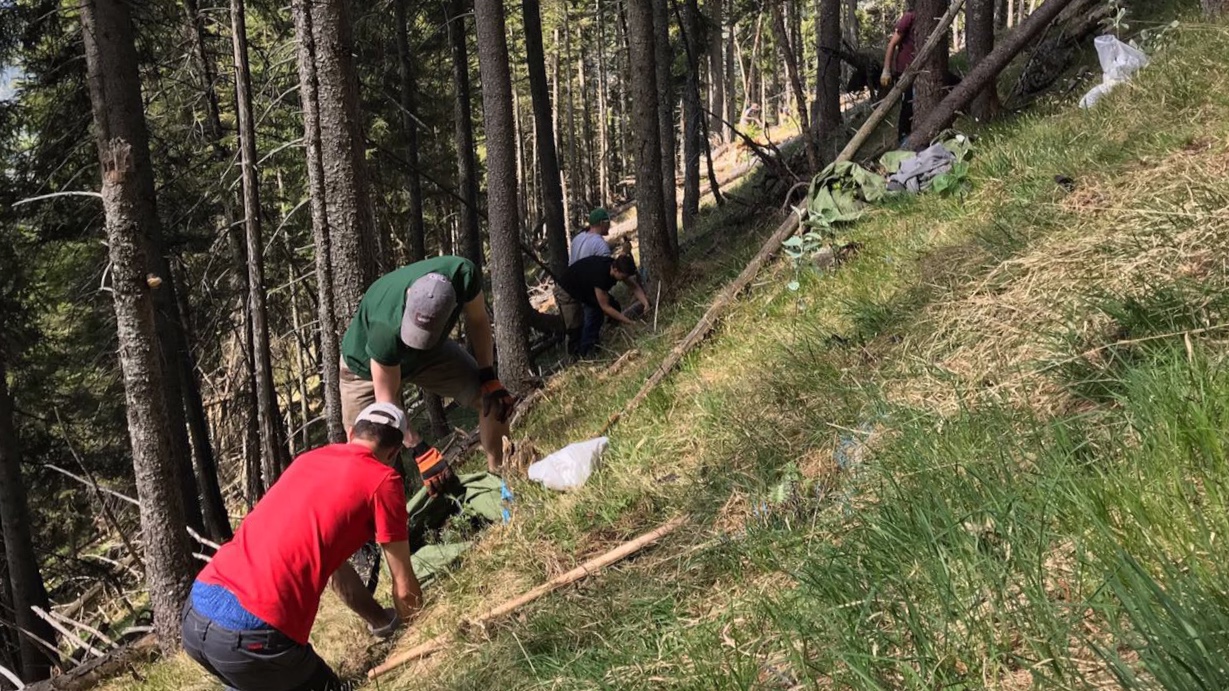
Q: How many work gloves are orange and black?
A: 2